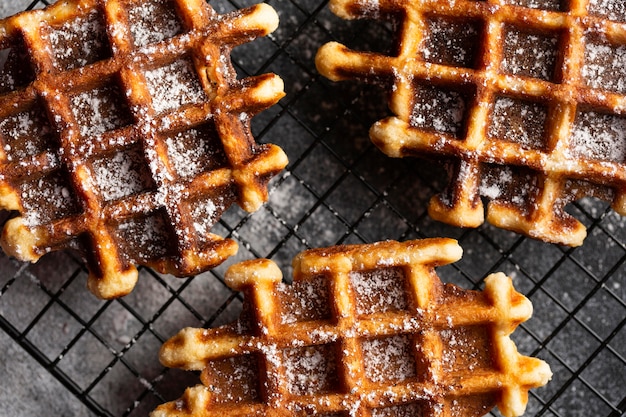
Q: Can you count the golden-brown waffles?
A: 3